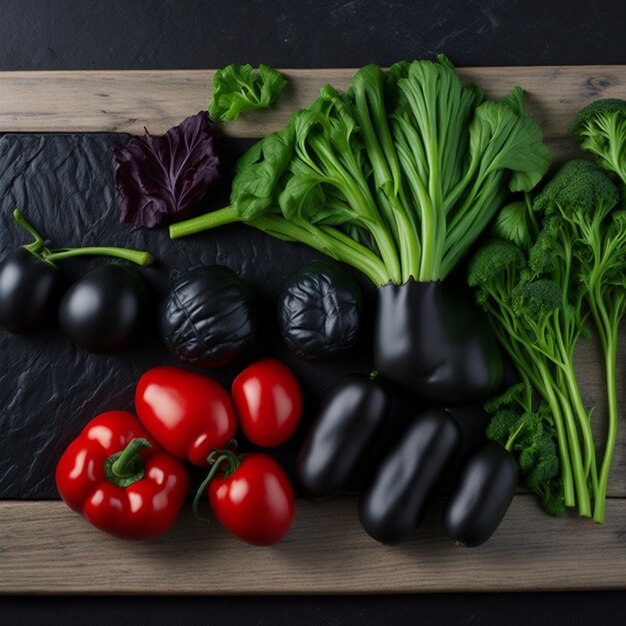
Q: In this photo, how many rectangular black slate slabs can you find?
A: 1